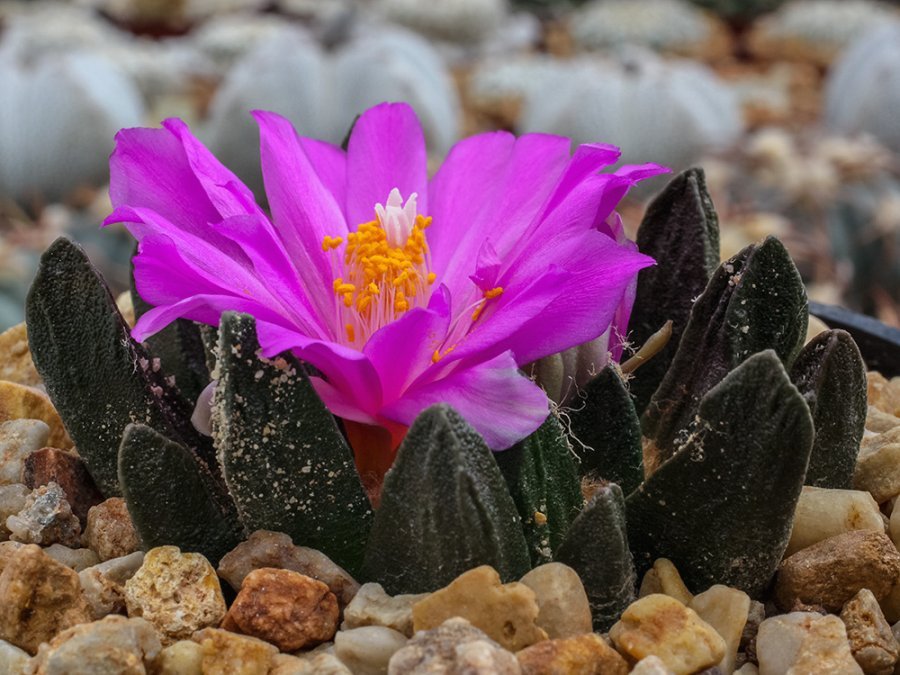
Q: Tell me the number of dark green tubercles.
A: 12